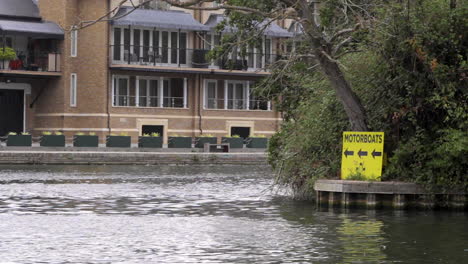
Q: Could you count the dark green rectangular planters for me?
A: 9